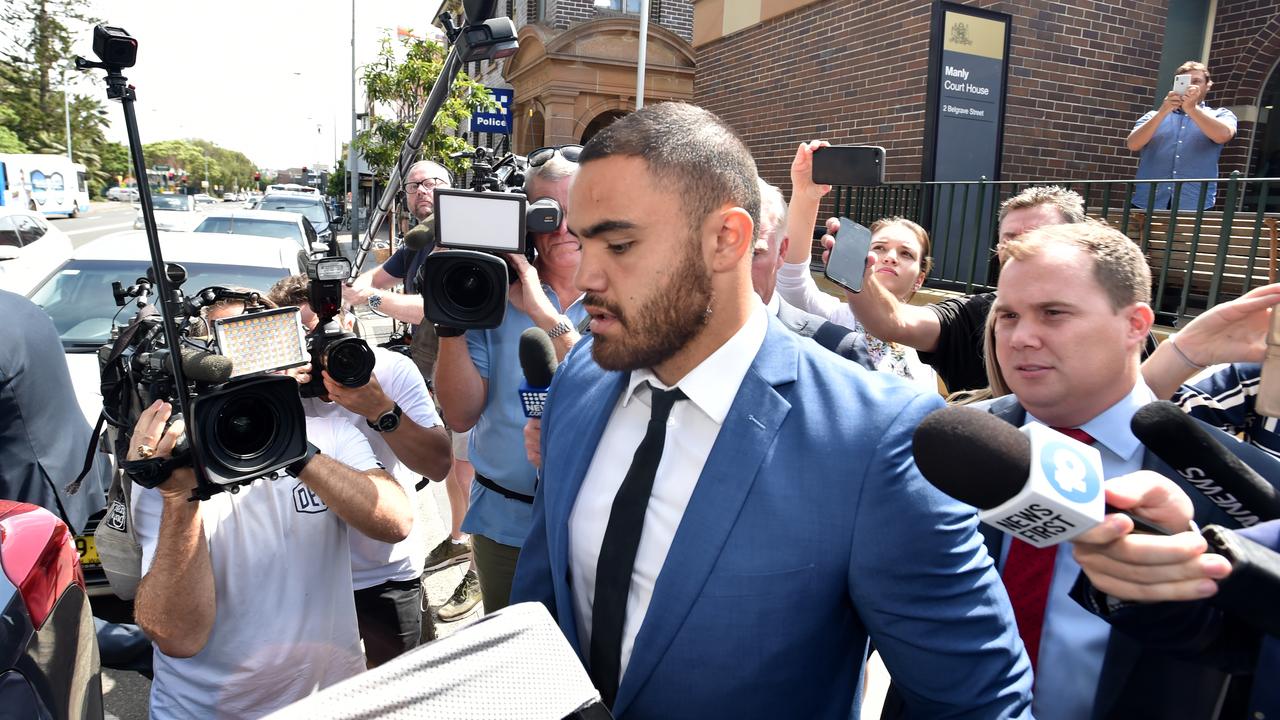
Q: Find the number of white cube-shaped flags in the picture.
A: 1